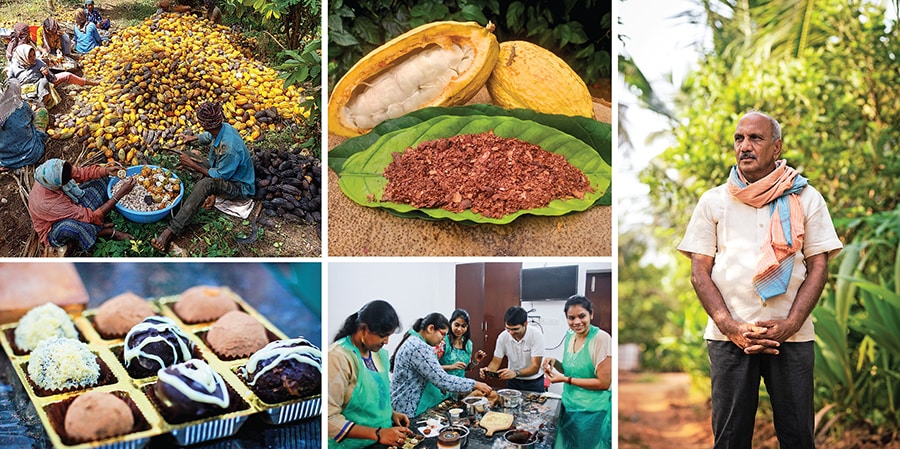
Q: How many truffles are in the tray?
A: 9